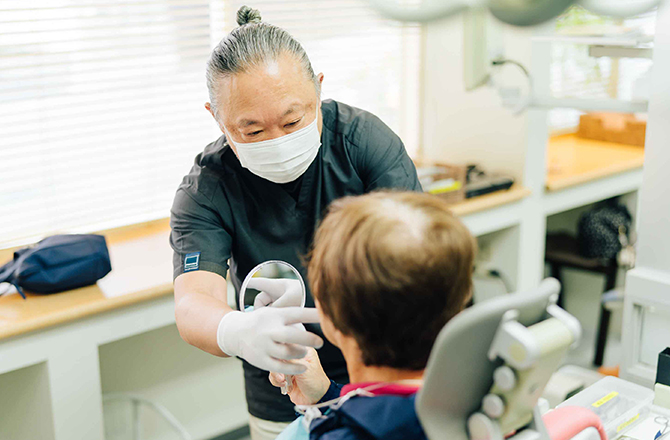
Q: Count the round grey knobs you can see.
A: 3